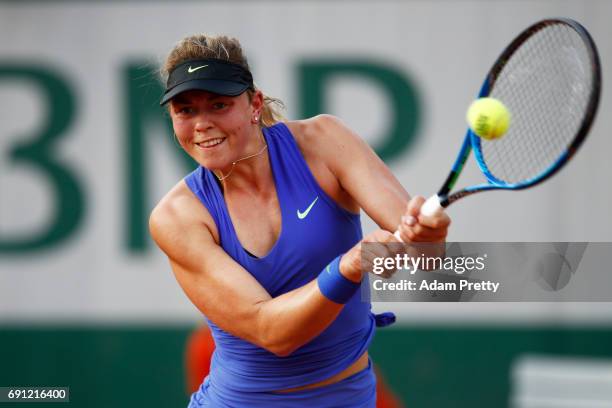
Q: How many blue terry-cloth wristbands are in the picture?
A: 1